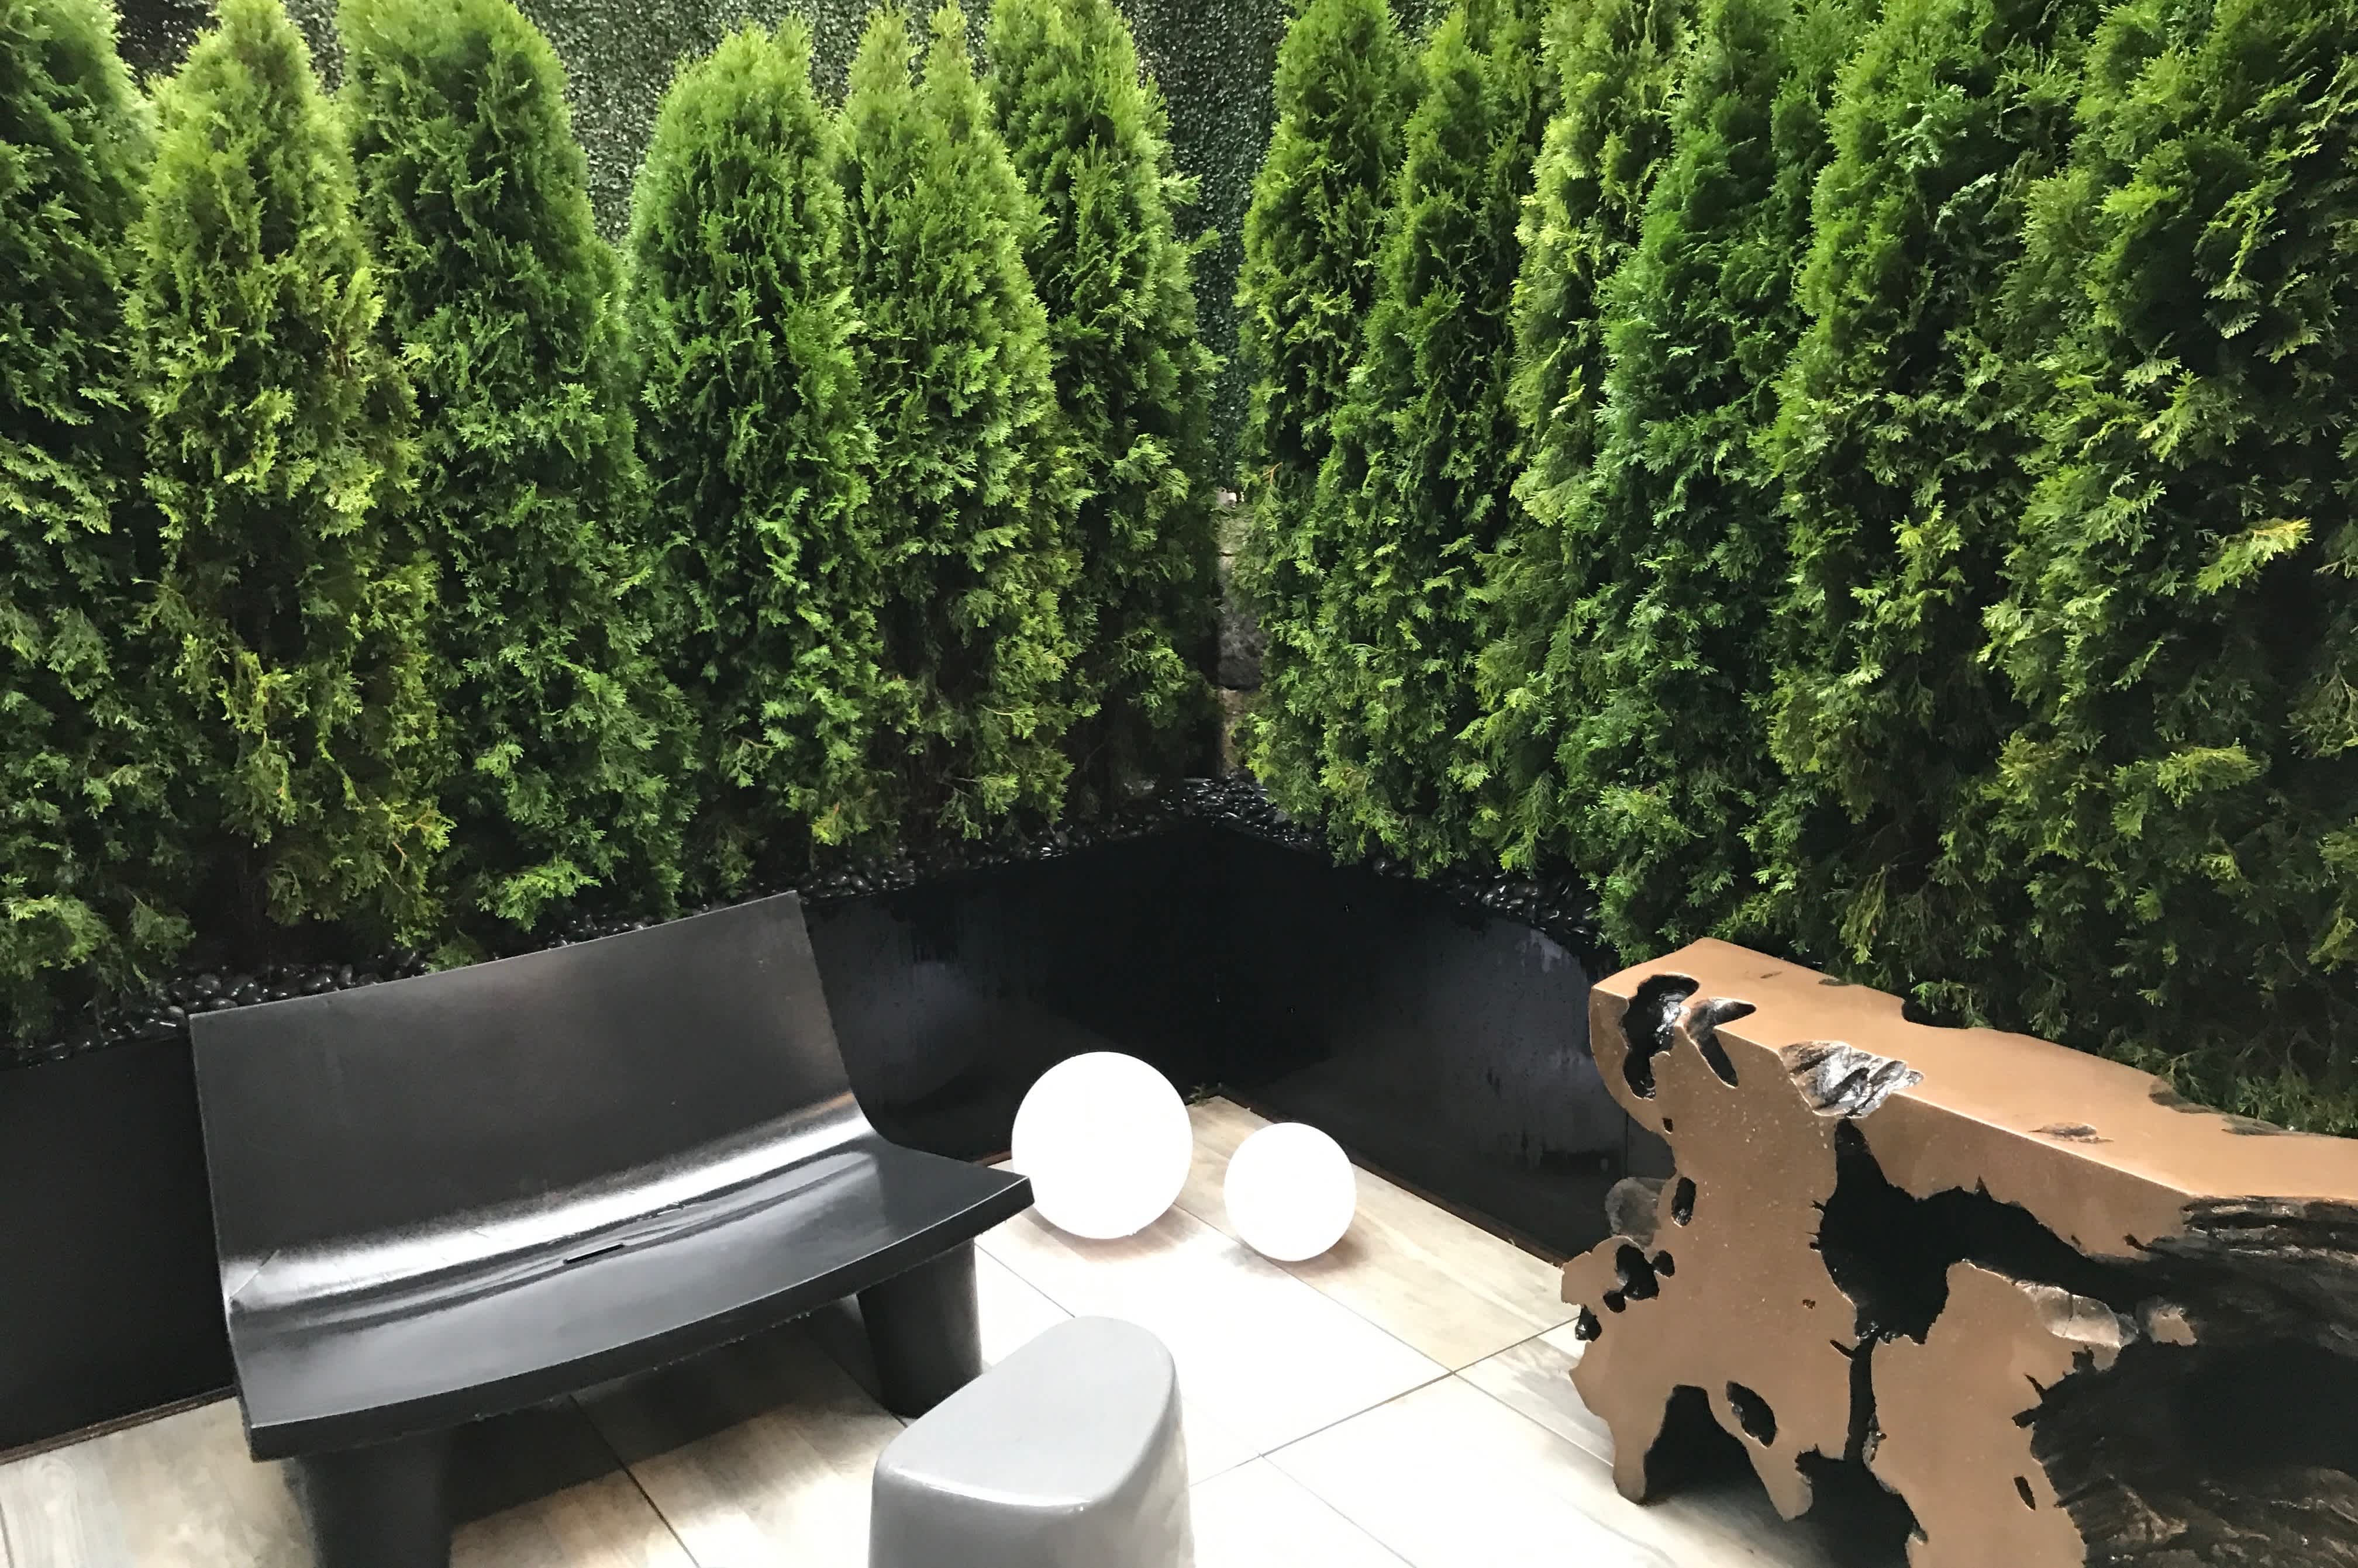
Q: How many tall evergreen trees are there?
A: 12